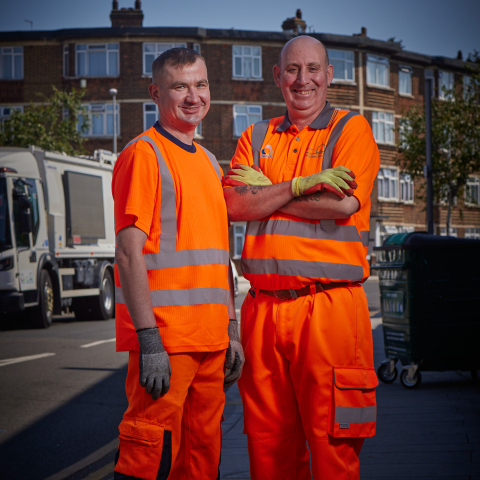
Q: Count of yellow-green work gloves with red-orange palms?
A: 2